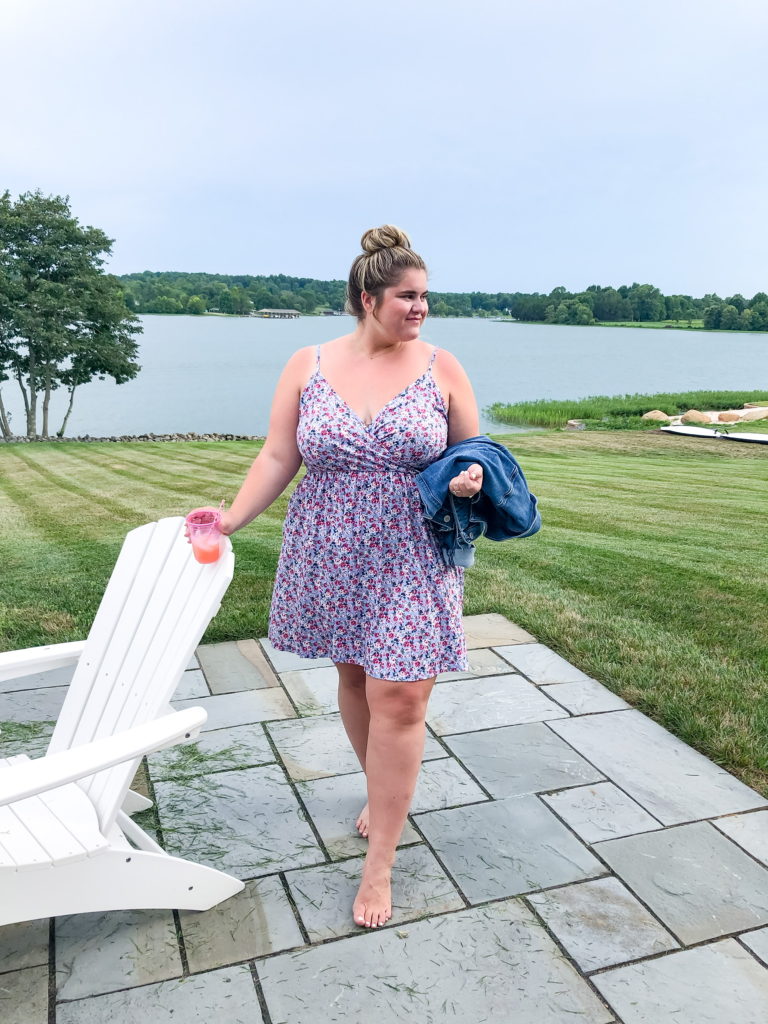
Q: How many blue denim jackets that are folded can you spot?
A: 1